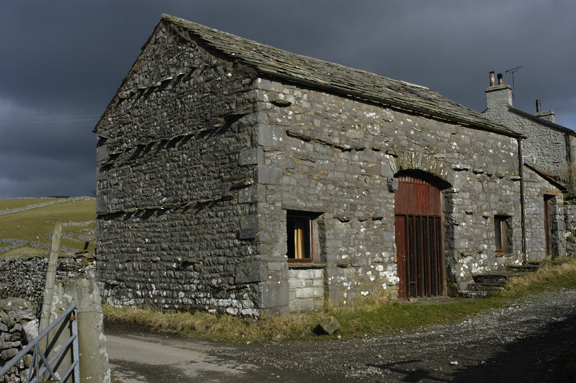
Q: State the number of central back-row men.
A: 0